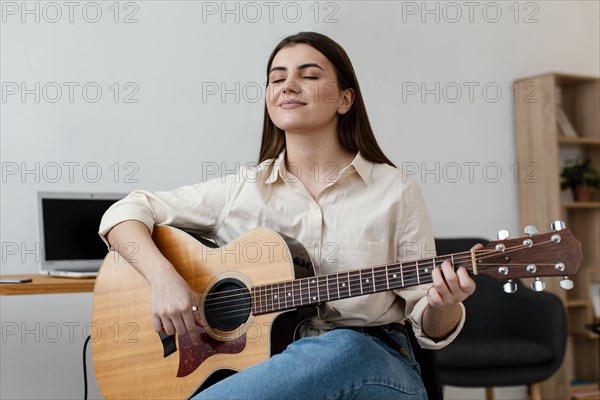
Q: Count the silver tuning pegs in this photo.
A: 6